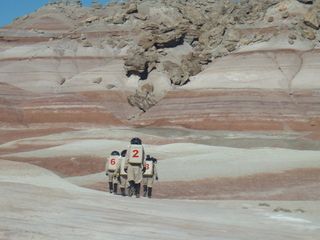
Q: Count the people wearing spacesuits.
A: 4